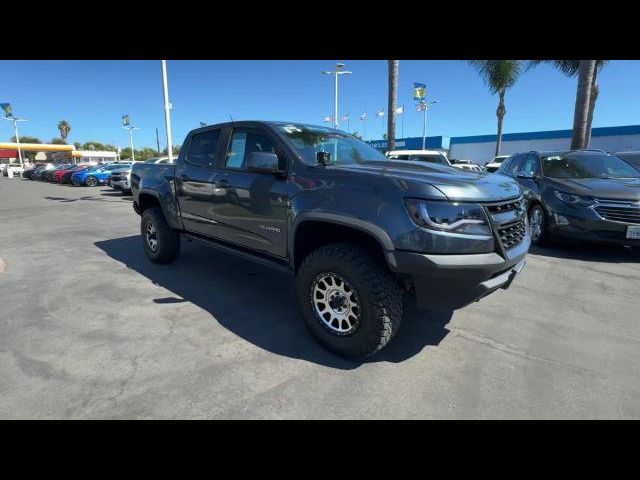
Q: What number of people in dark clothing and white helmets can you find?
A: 0